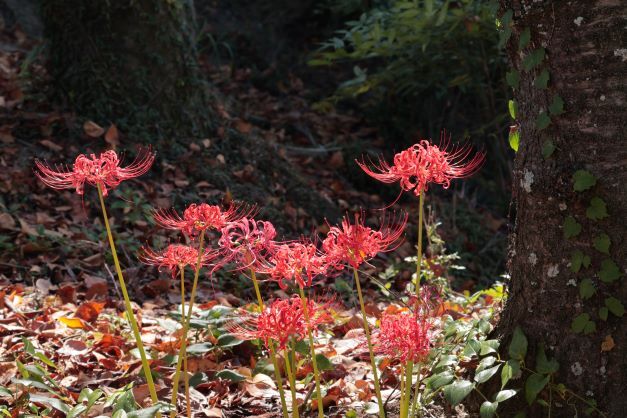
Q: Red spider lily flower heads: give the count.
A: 9